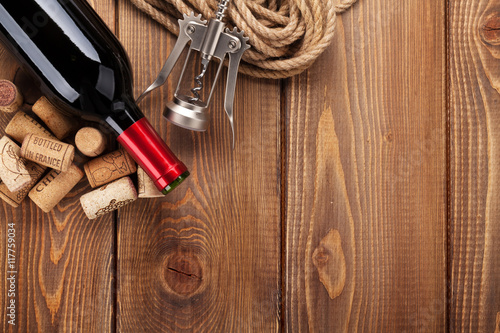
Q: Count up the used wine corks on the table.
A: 11